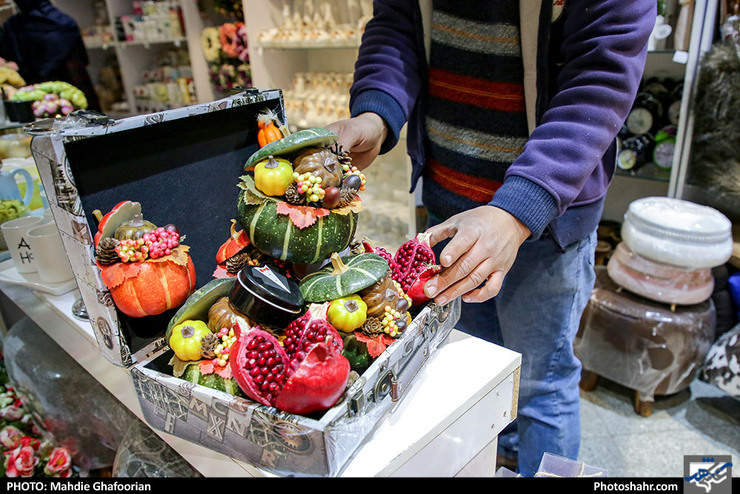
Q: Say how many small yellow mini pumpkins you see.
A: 3